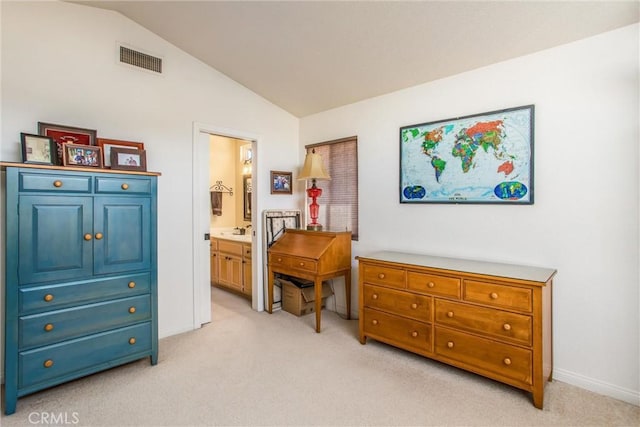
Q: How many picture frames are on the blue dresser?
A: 5